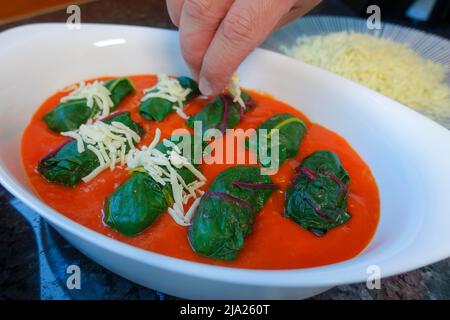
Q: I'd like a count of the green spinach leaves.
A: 8